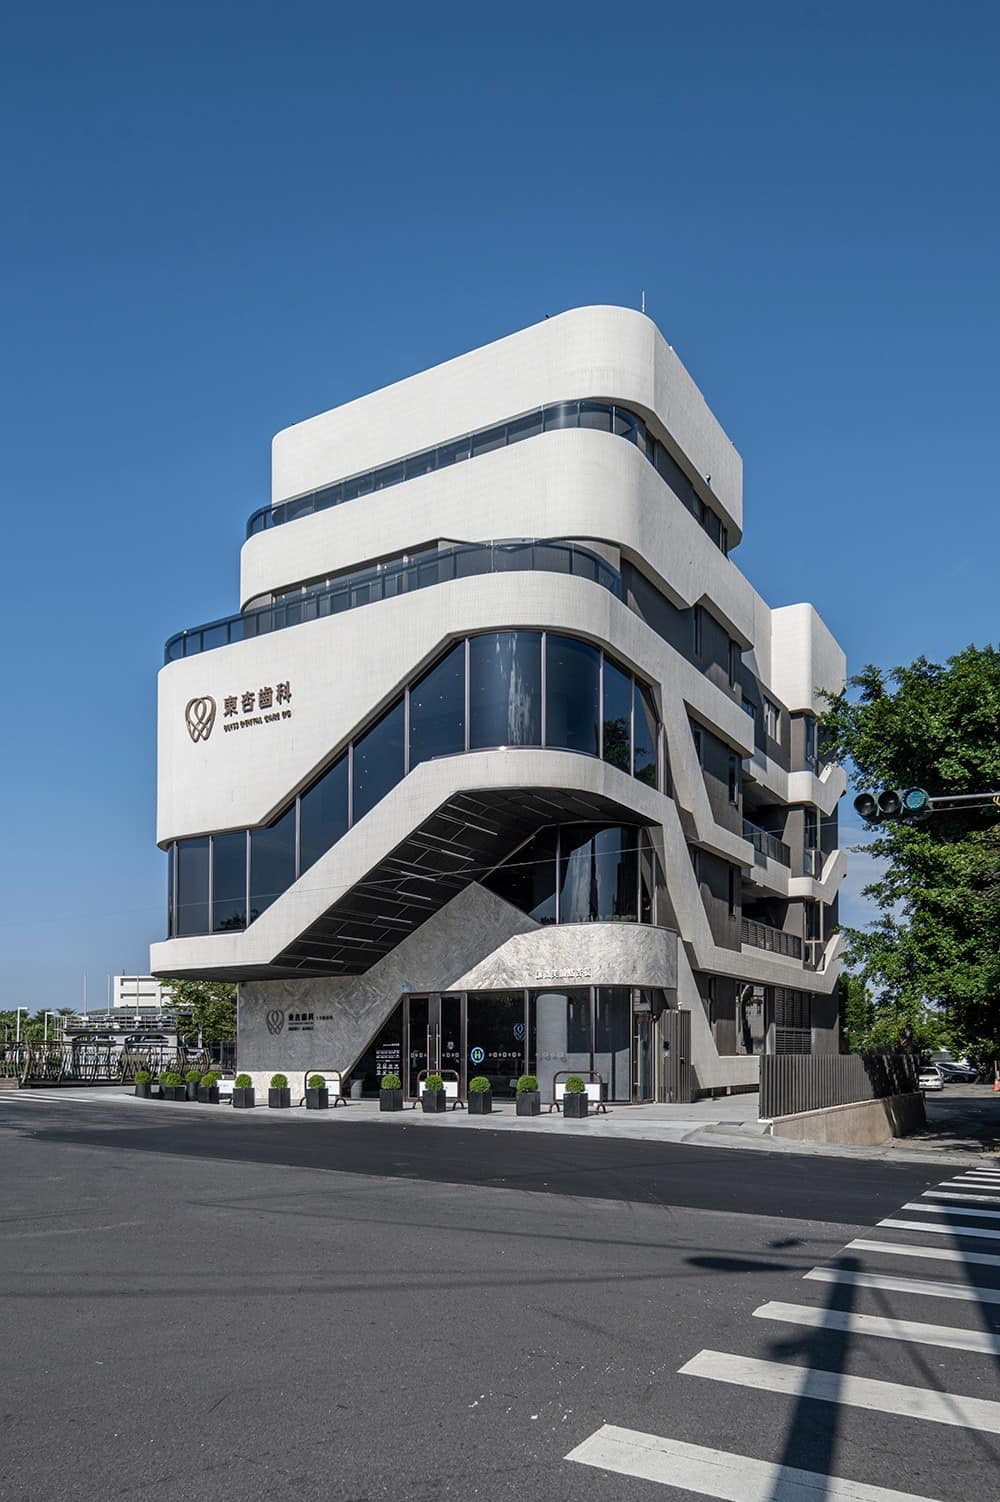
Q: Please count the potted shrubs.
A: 14